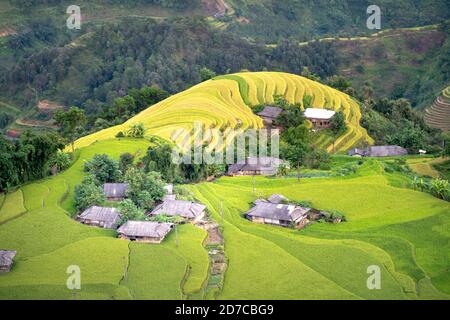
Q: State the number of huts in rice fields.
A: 10